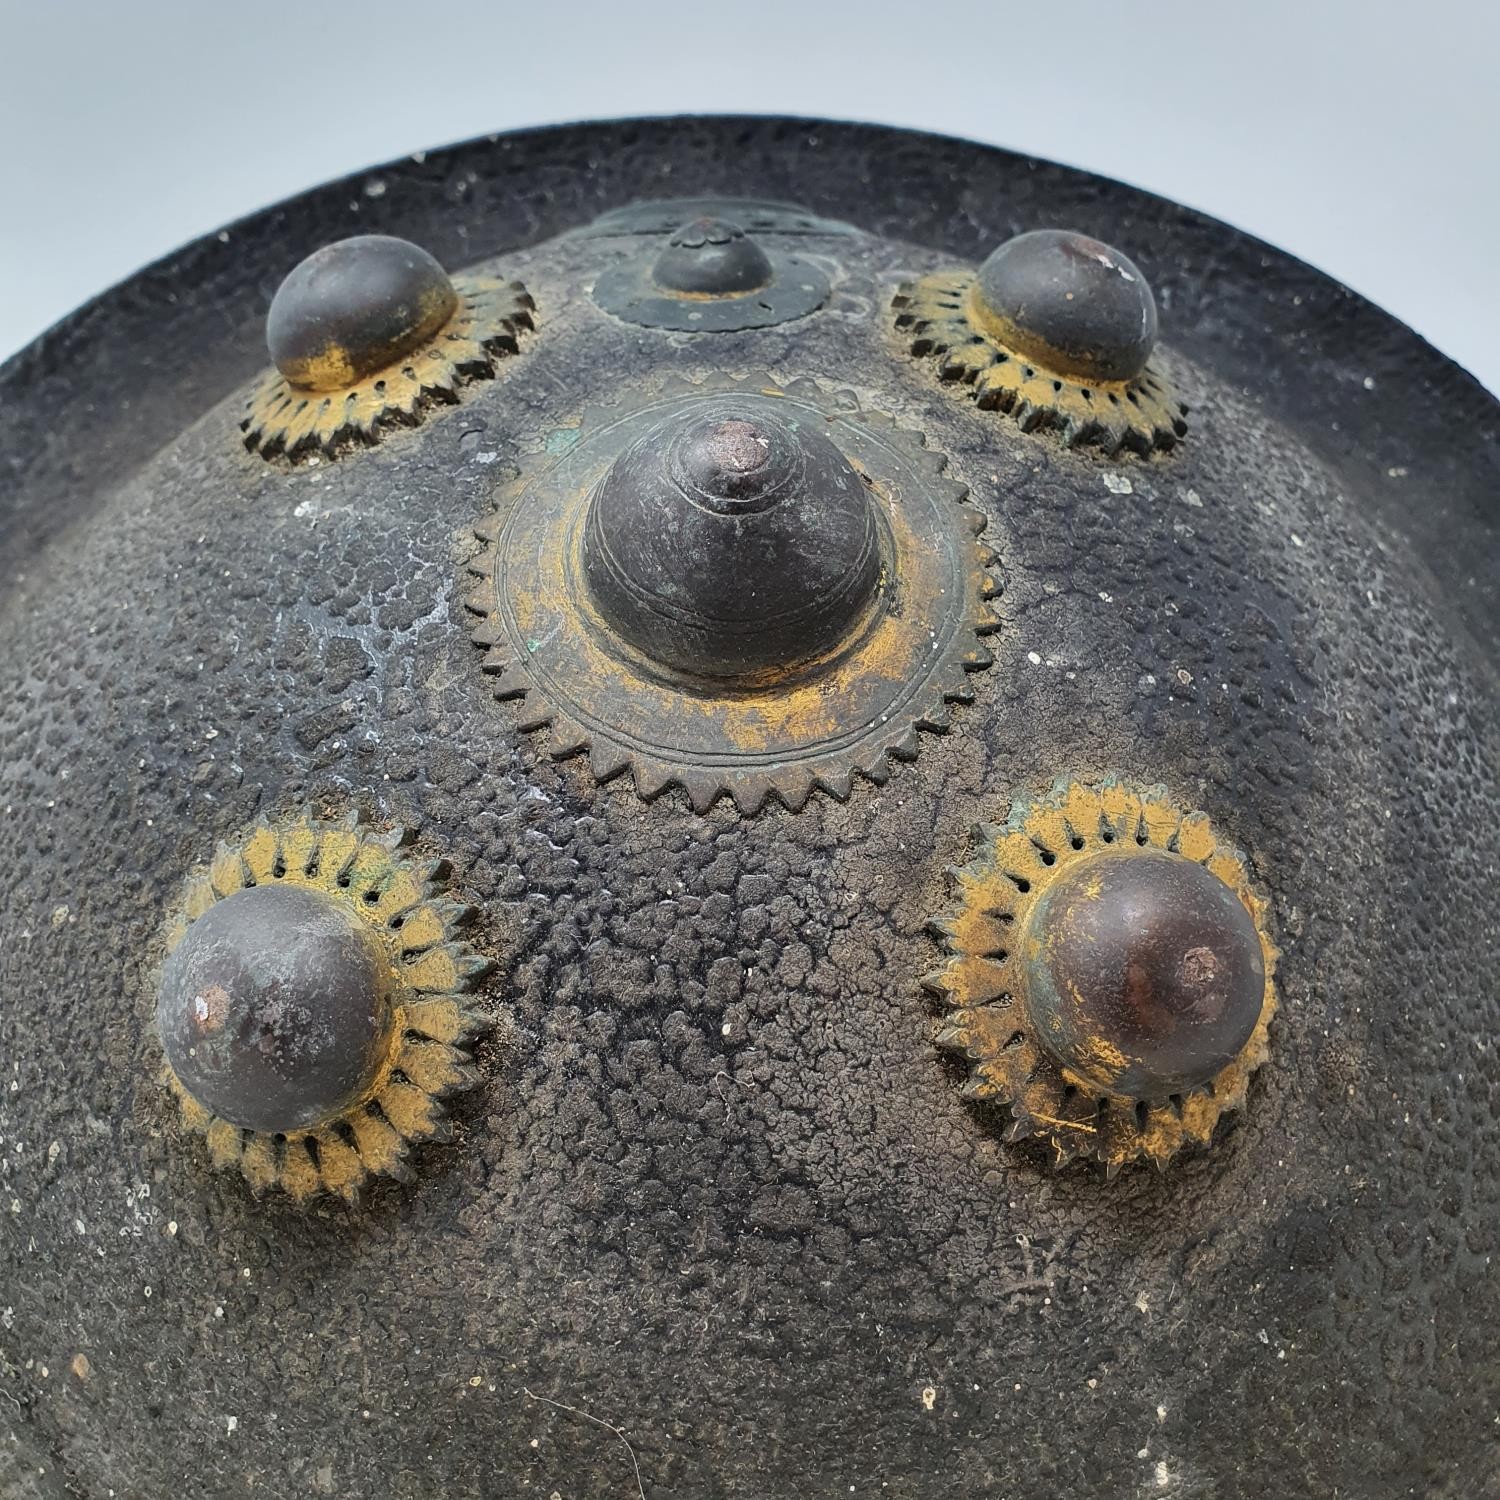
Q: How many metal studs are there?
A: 6